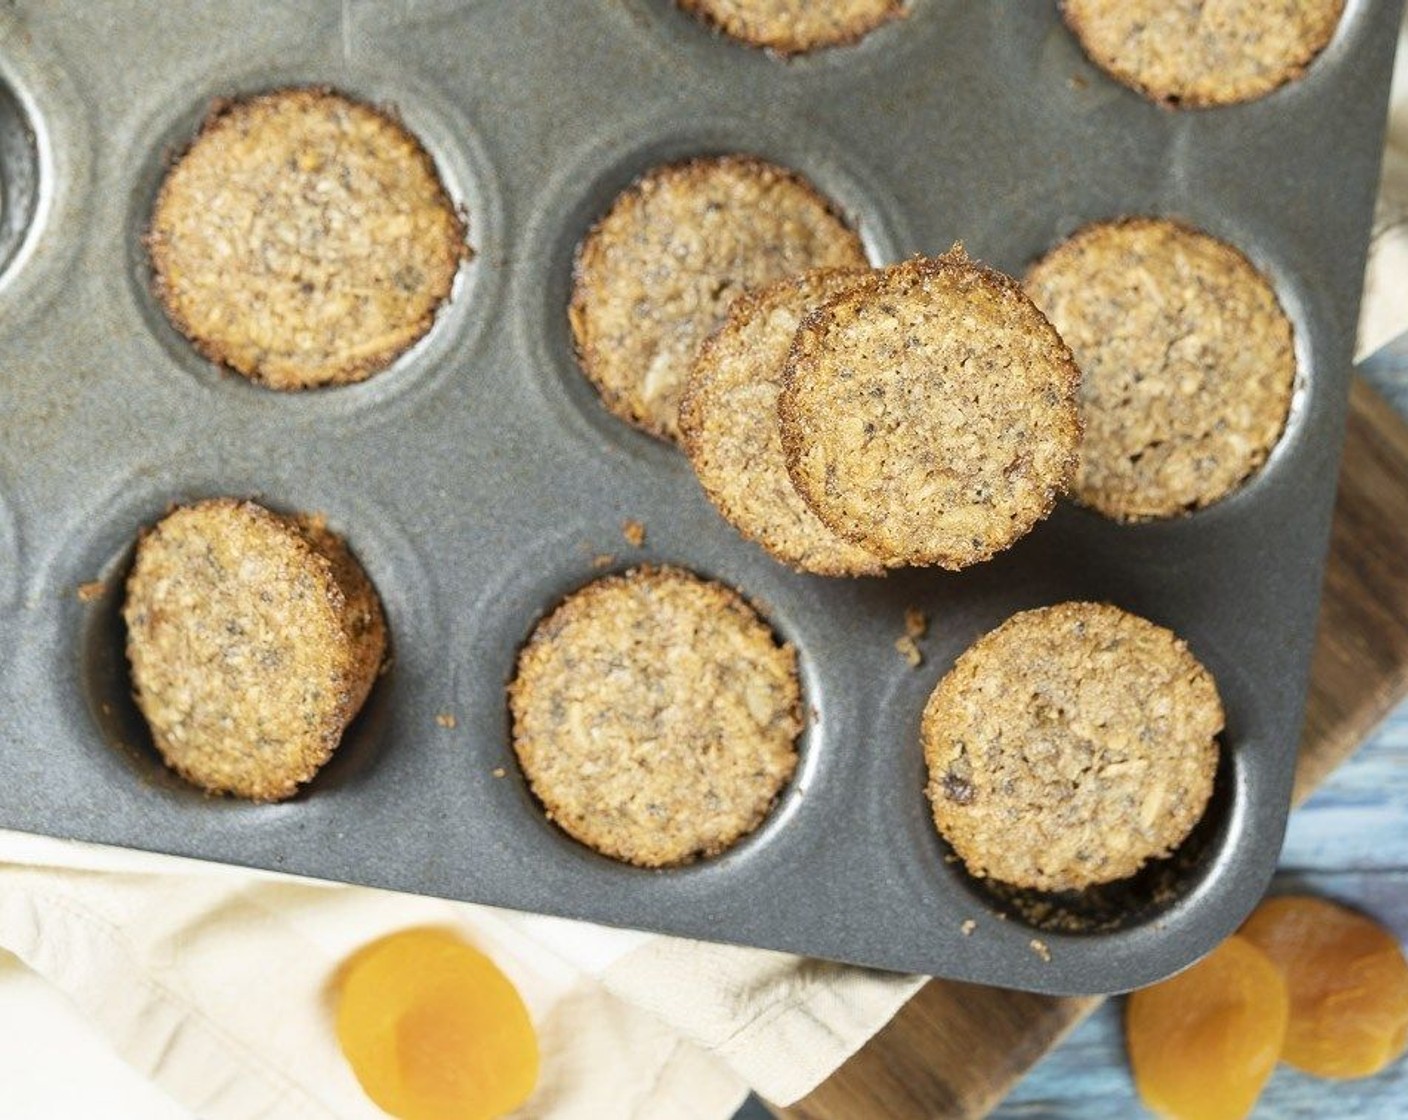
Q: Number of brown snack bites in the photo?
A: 10